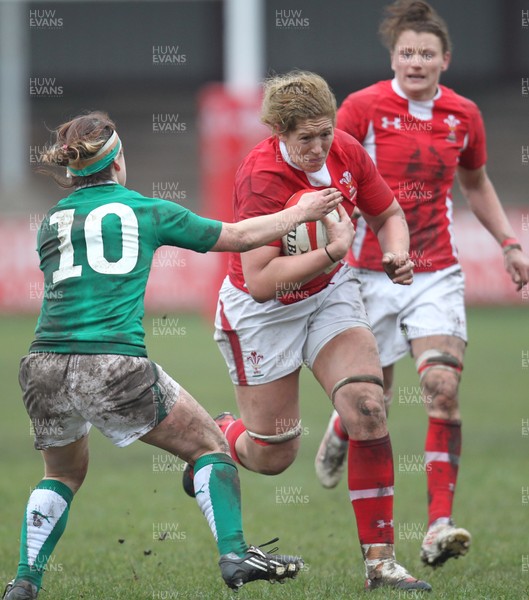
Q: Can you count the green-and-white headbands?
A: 1